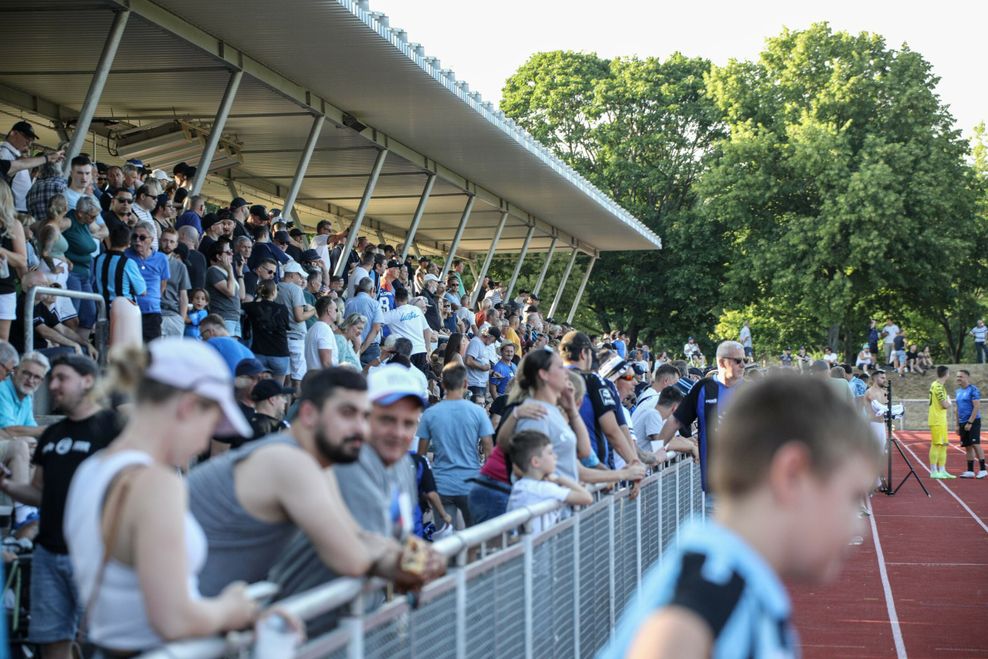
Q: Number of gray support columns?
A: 11